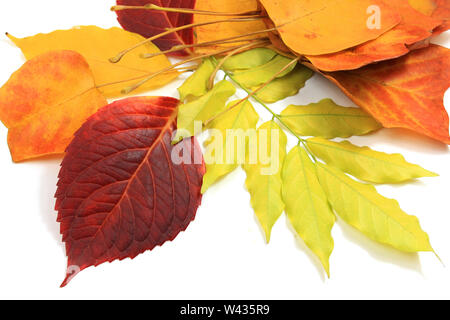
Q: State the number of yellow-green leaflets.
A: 11